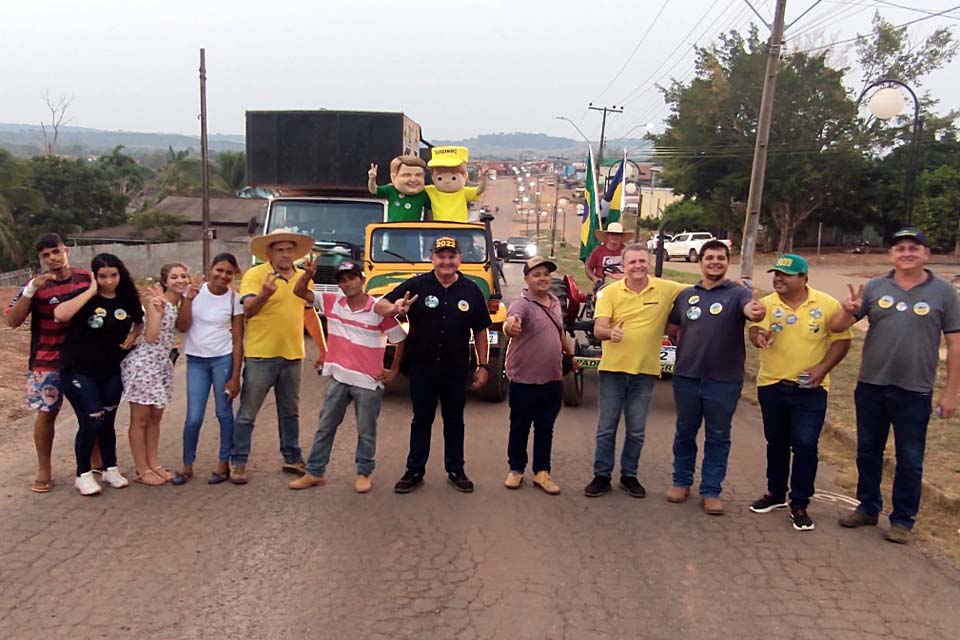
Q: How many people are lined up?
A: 12